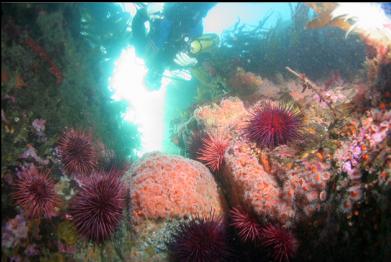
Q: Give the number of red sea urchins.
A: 8